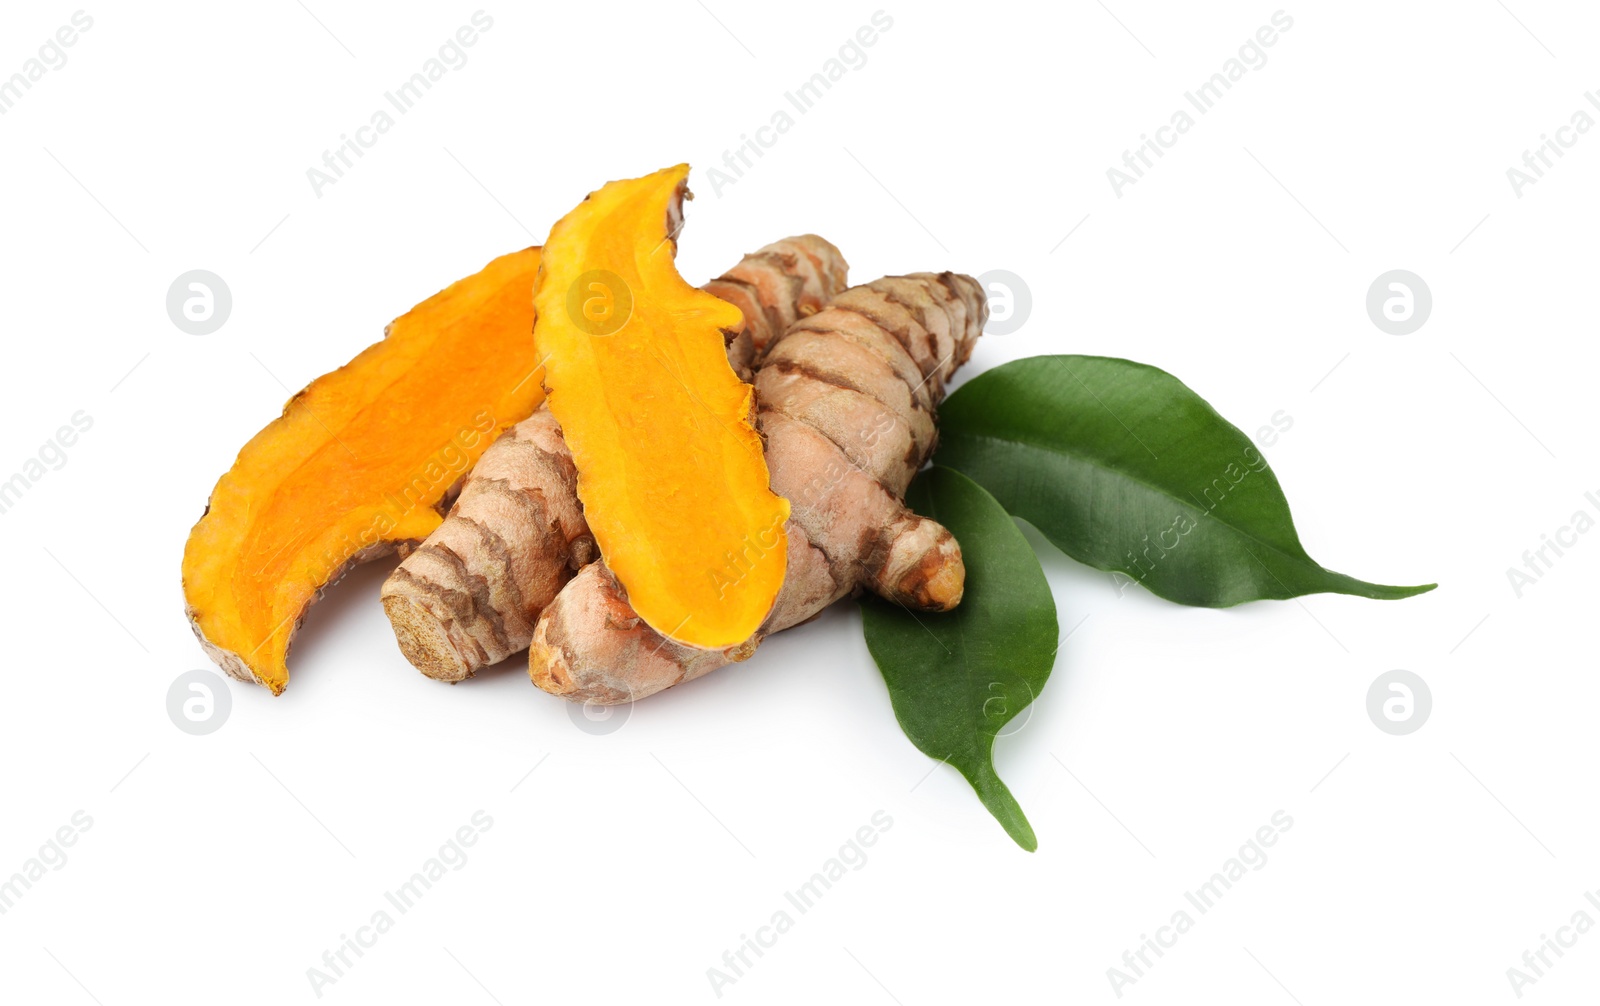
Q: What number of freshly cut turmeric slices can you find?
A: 2